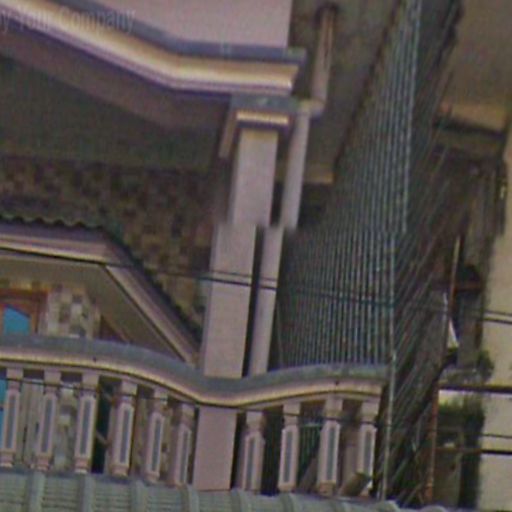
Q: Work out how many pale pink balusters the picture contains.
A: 10